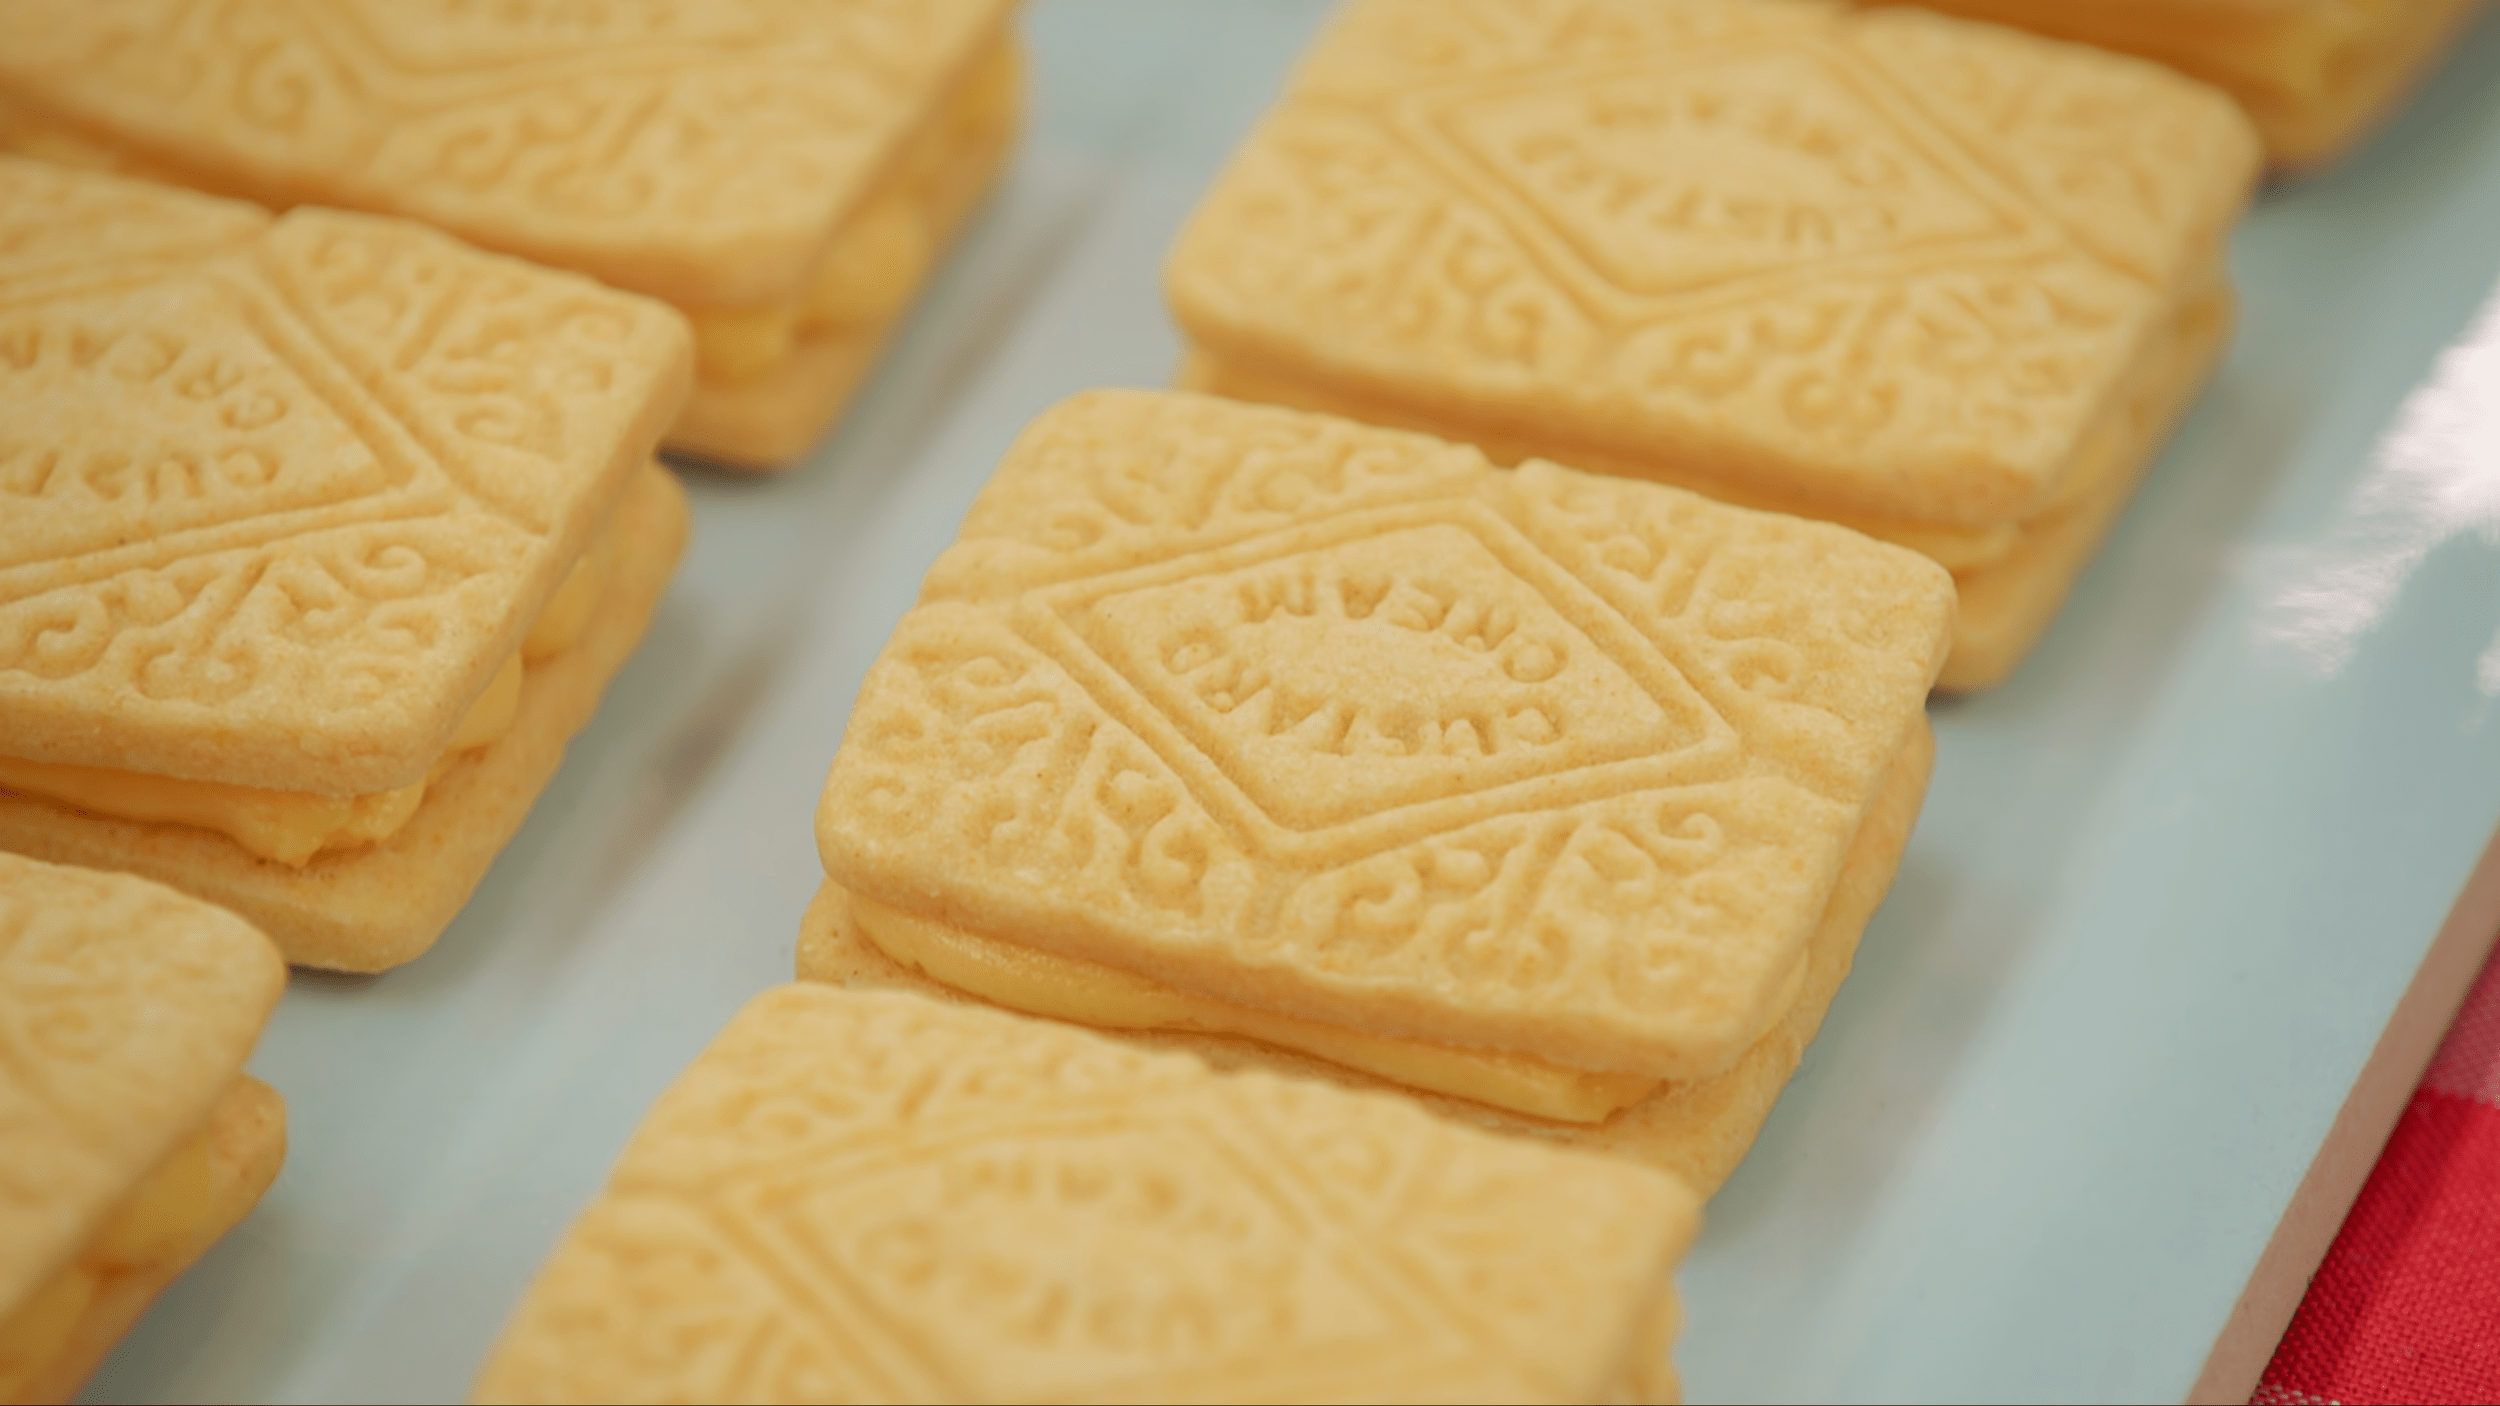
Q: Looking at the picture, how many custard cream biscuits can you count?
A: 7